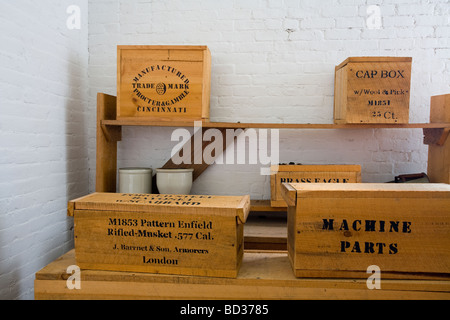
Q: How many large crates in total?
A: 2